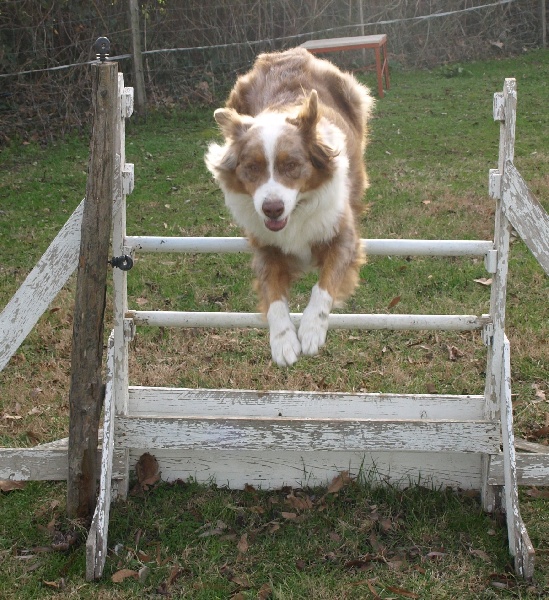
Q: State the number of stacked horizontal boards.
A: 3